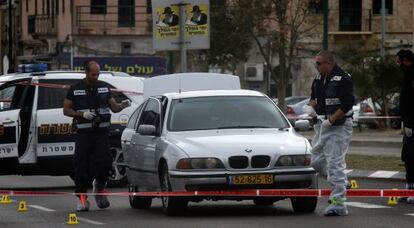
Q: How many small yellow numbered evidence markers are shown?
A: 5